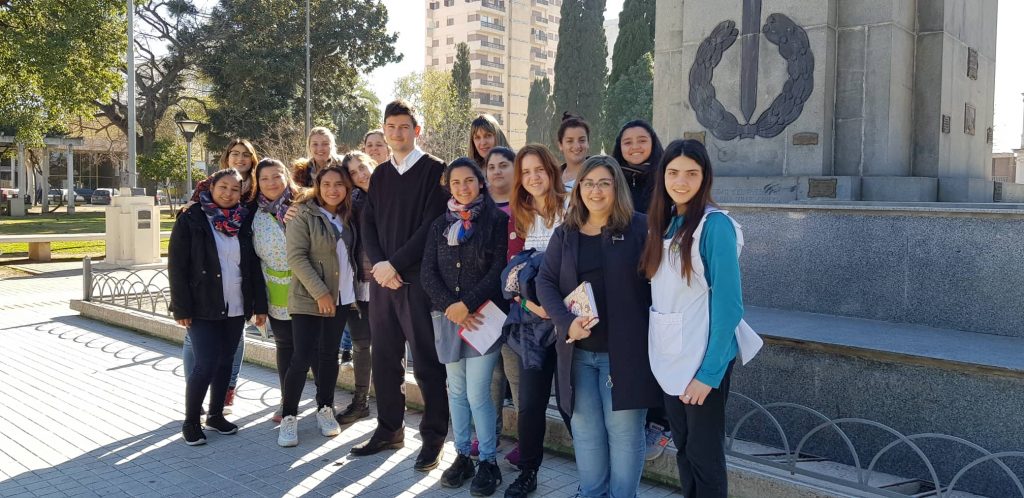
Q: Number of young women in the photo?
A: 15